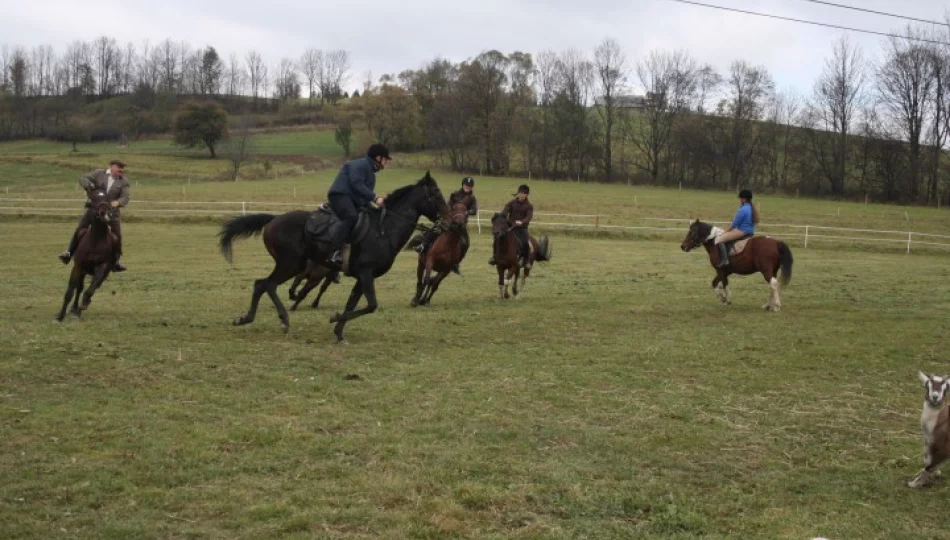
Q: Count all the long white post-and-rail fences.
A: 1